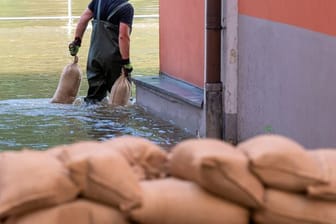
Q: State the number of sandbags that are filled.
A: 11